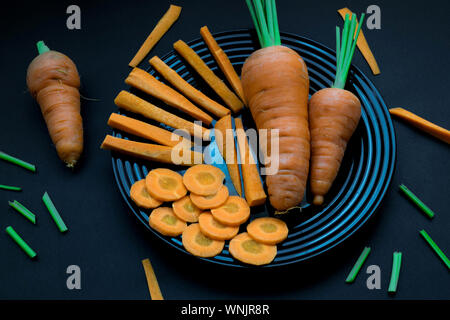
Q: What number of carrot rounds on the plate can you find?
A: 11